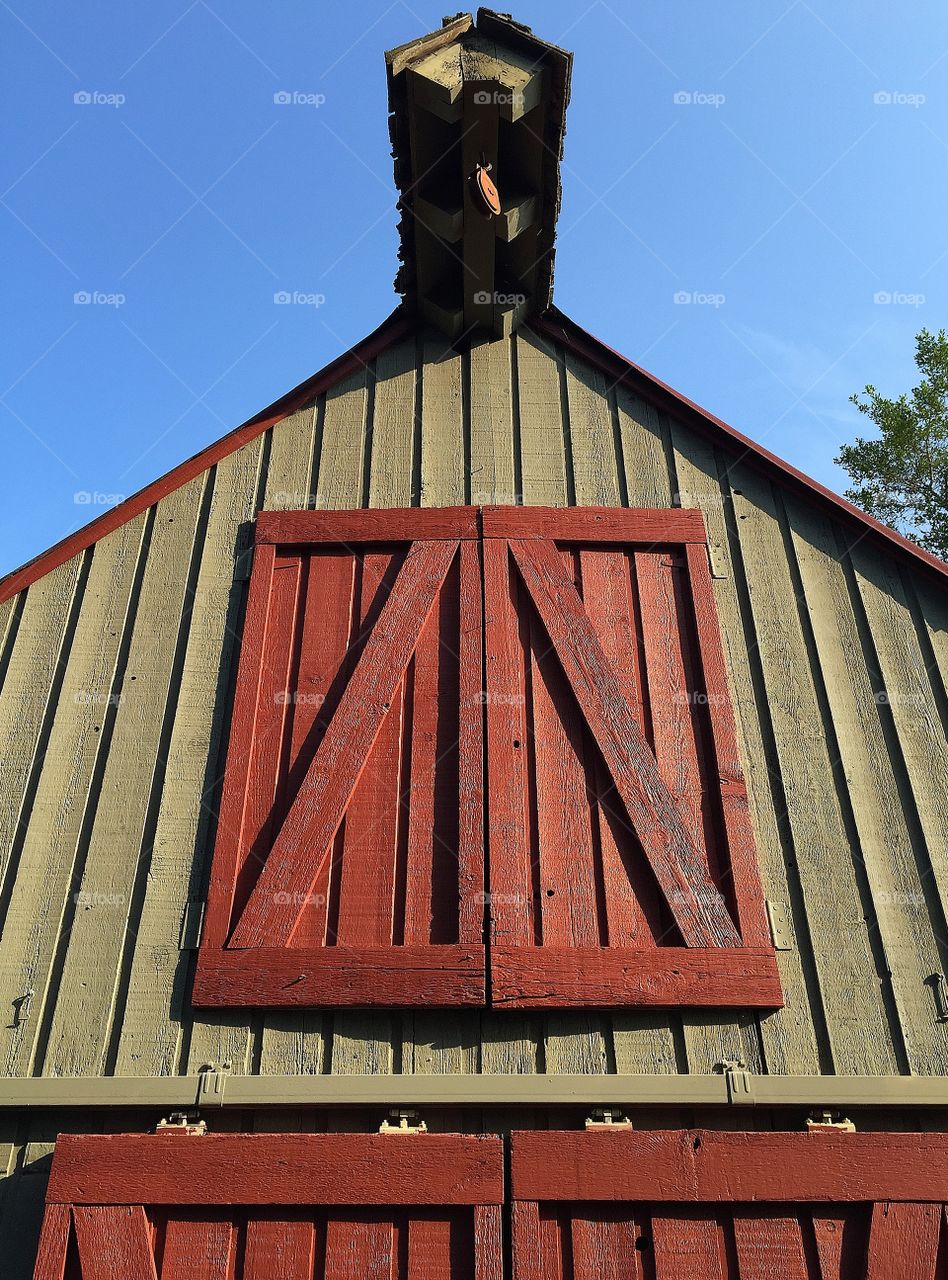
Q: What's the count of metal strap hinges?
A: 4